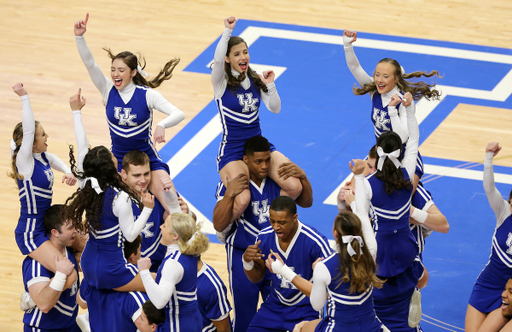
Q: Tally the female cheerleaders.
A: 9